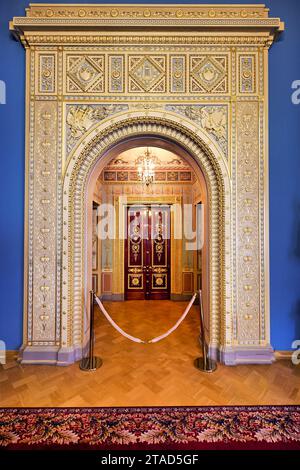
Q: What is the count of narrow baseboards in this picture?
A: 2